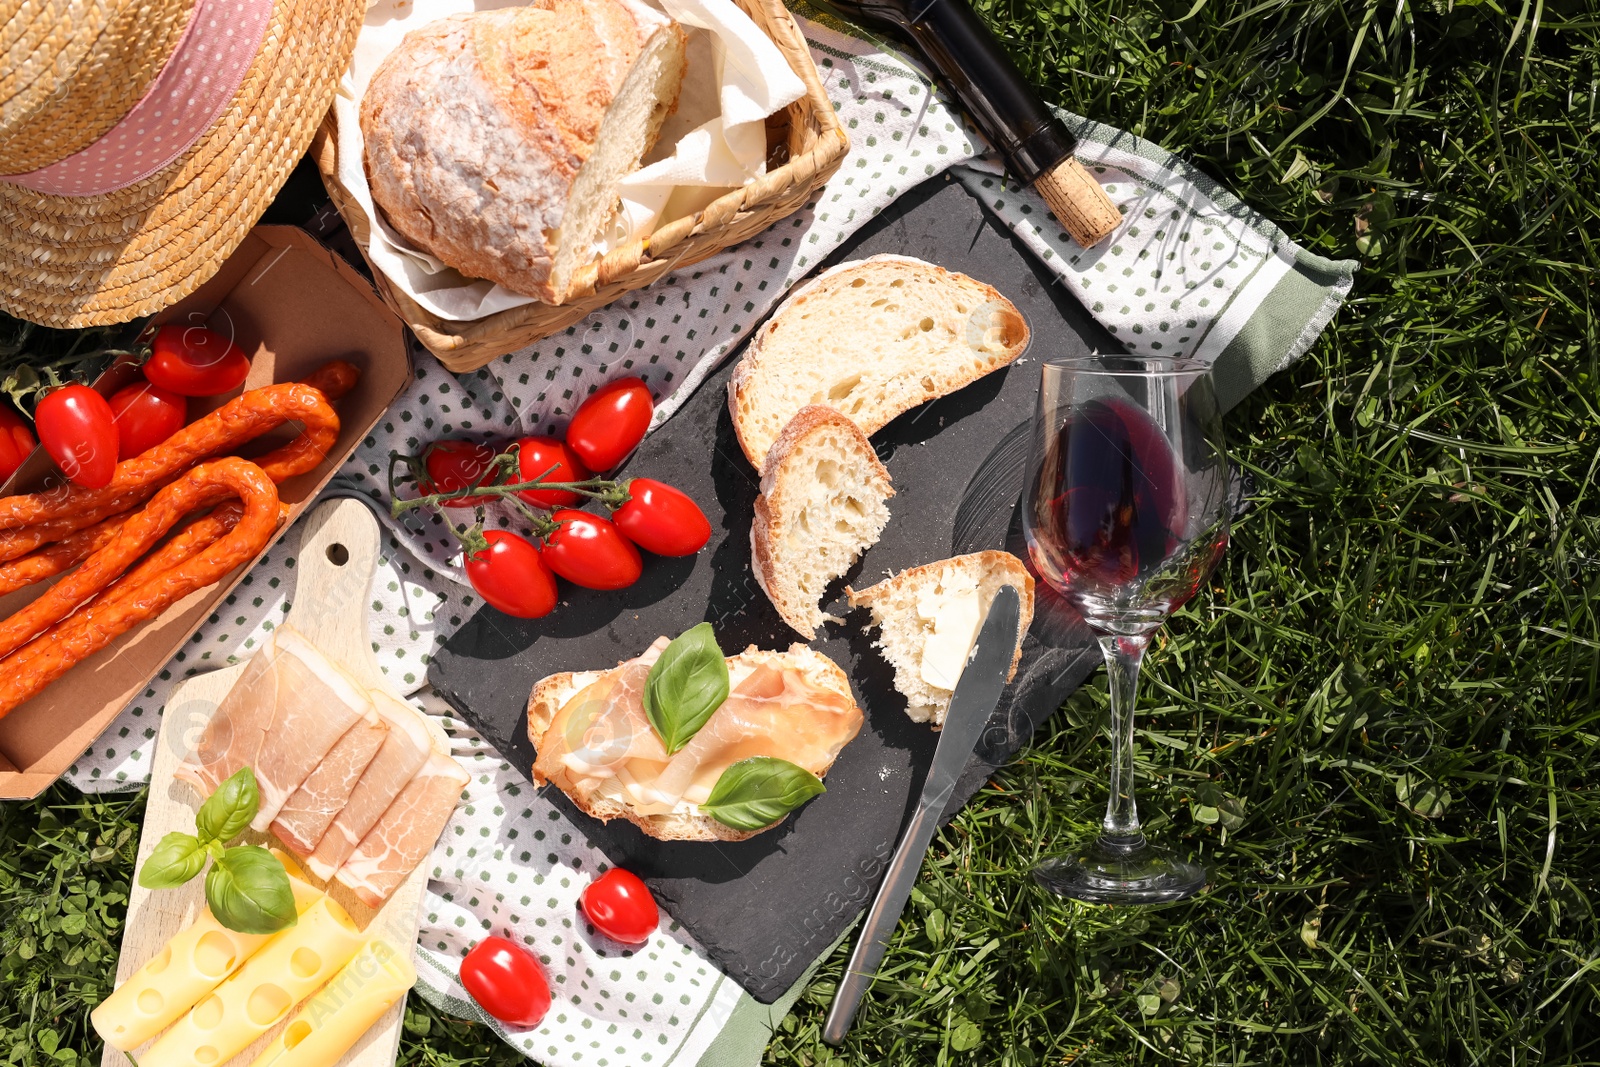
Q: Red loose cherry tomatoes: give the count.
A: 2